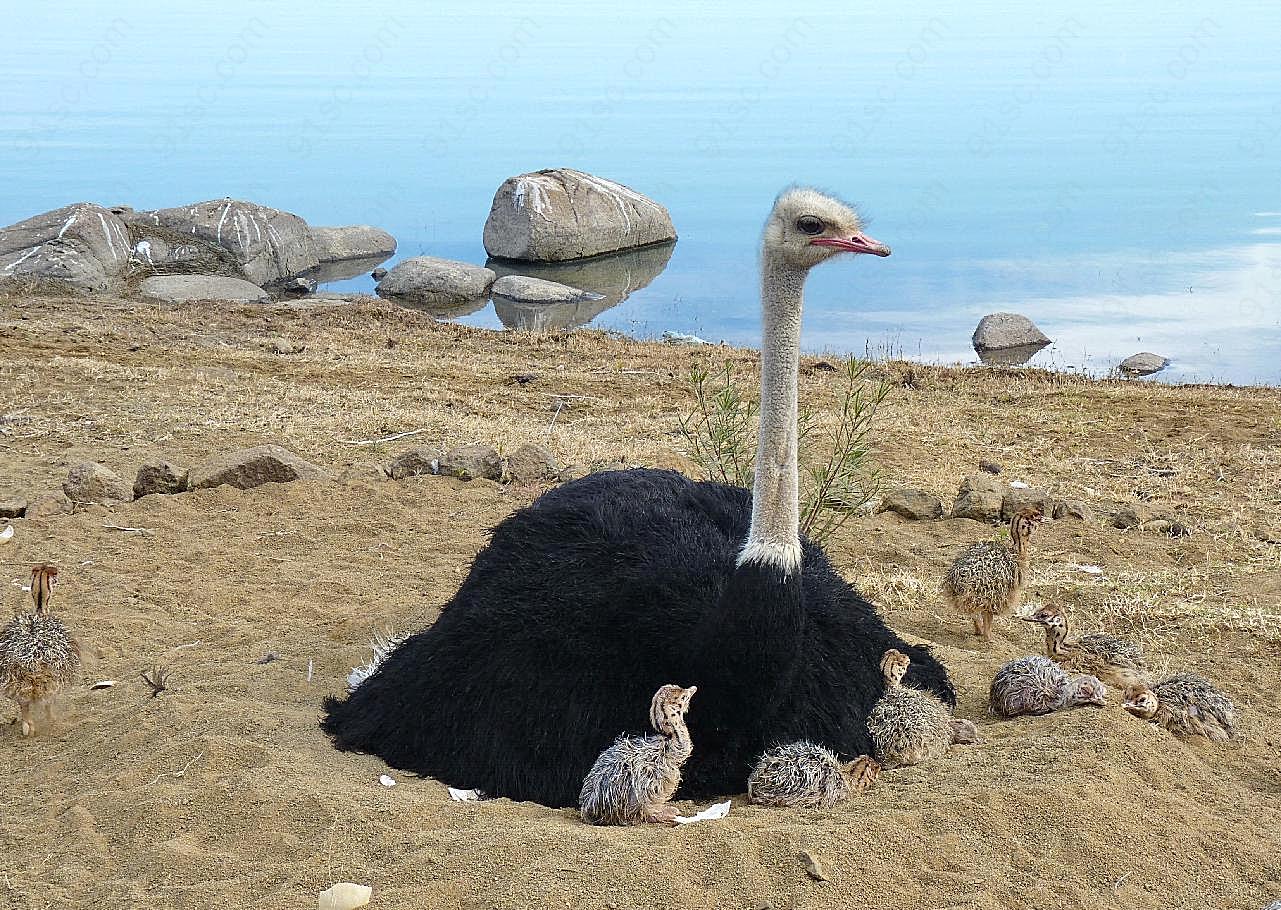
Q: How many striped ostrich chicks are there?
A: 8